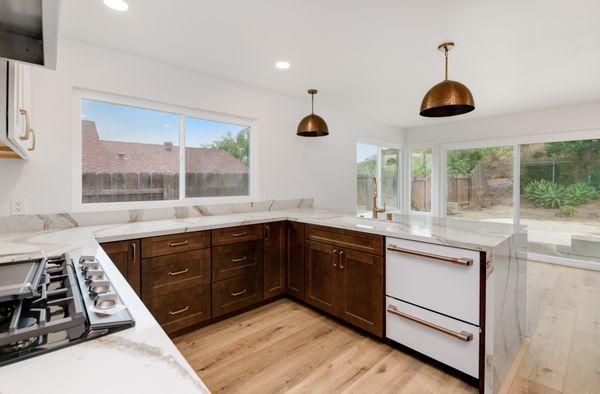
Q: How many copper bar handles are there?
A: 2